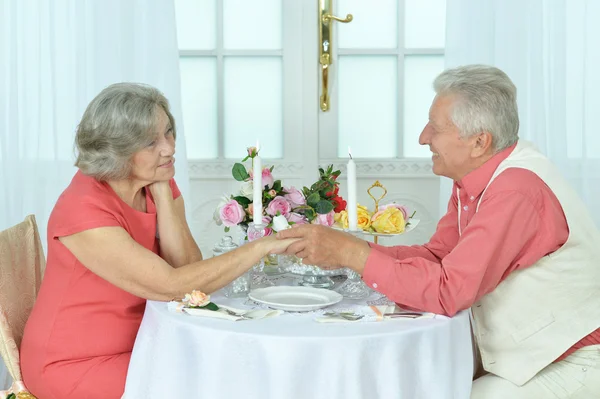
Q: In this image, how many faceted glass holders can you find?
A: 2